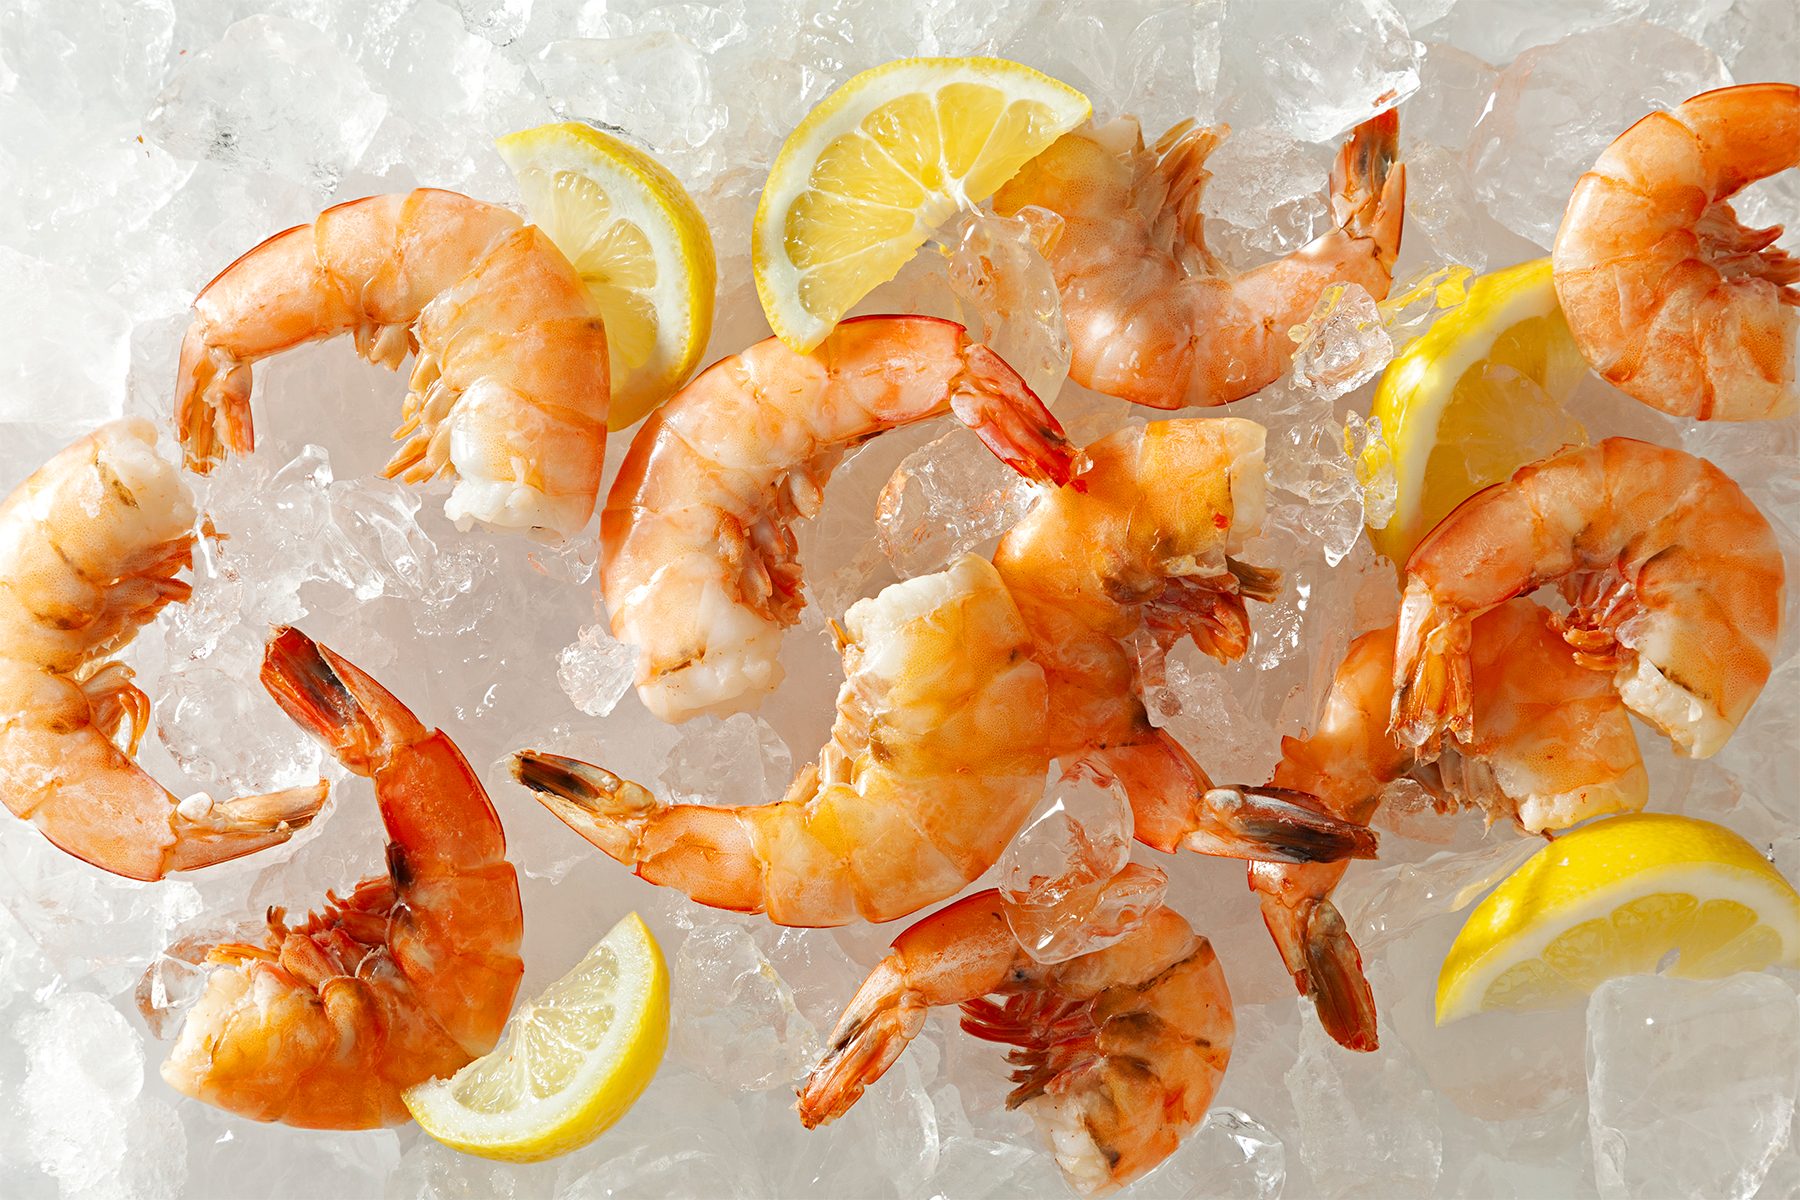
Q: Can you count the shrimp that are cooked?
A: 11